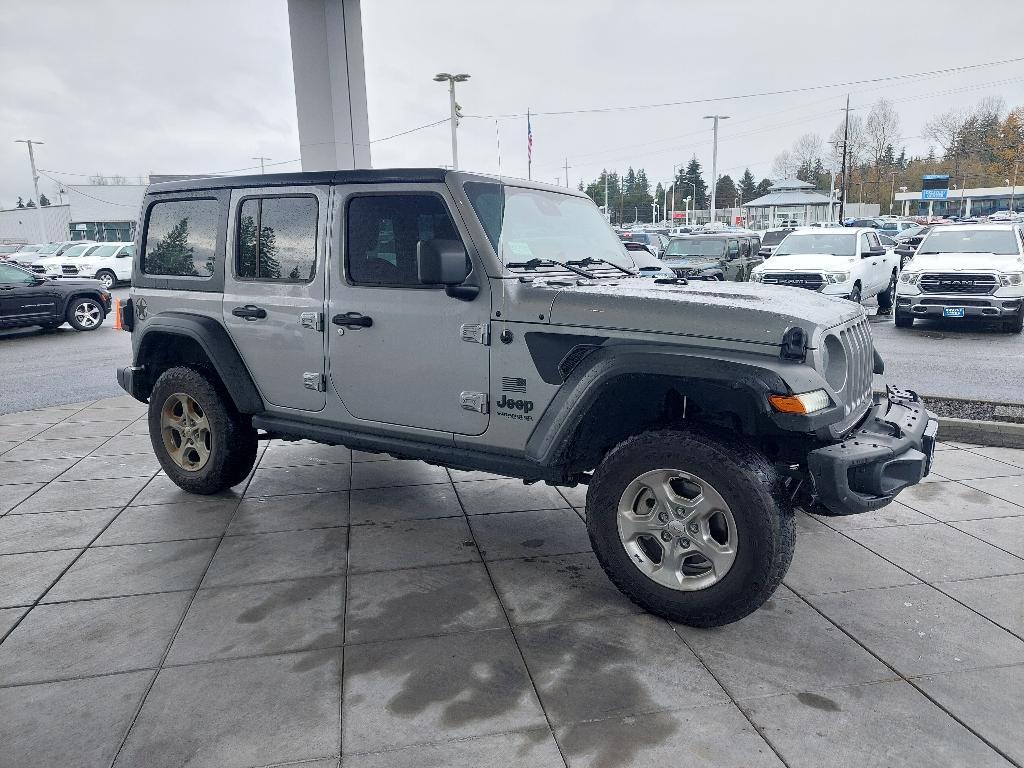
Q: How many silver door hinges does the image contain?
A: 4